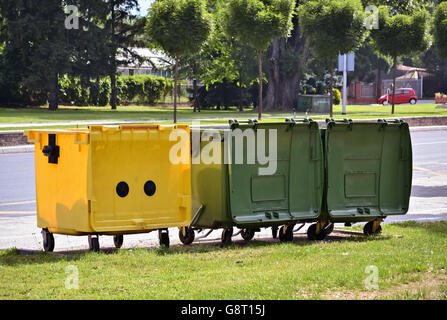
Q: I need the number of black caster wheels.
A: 12